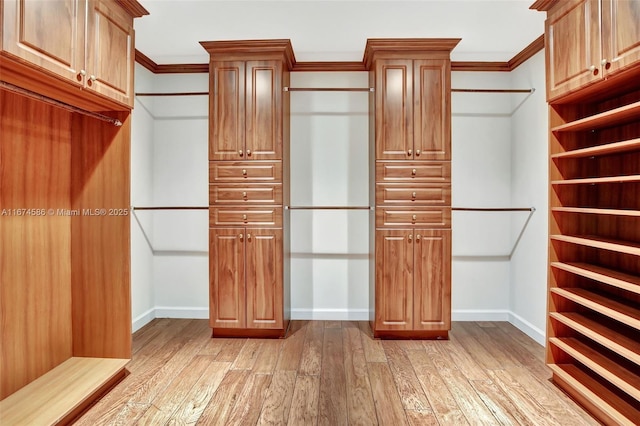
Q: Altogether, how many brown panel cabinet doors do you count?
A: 12